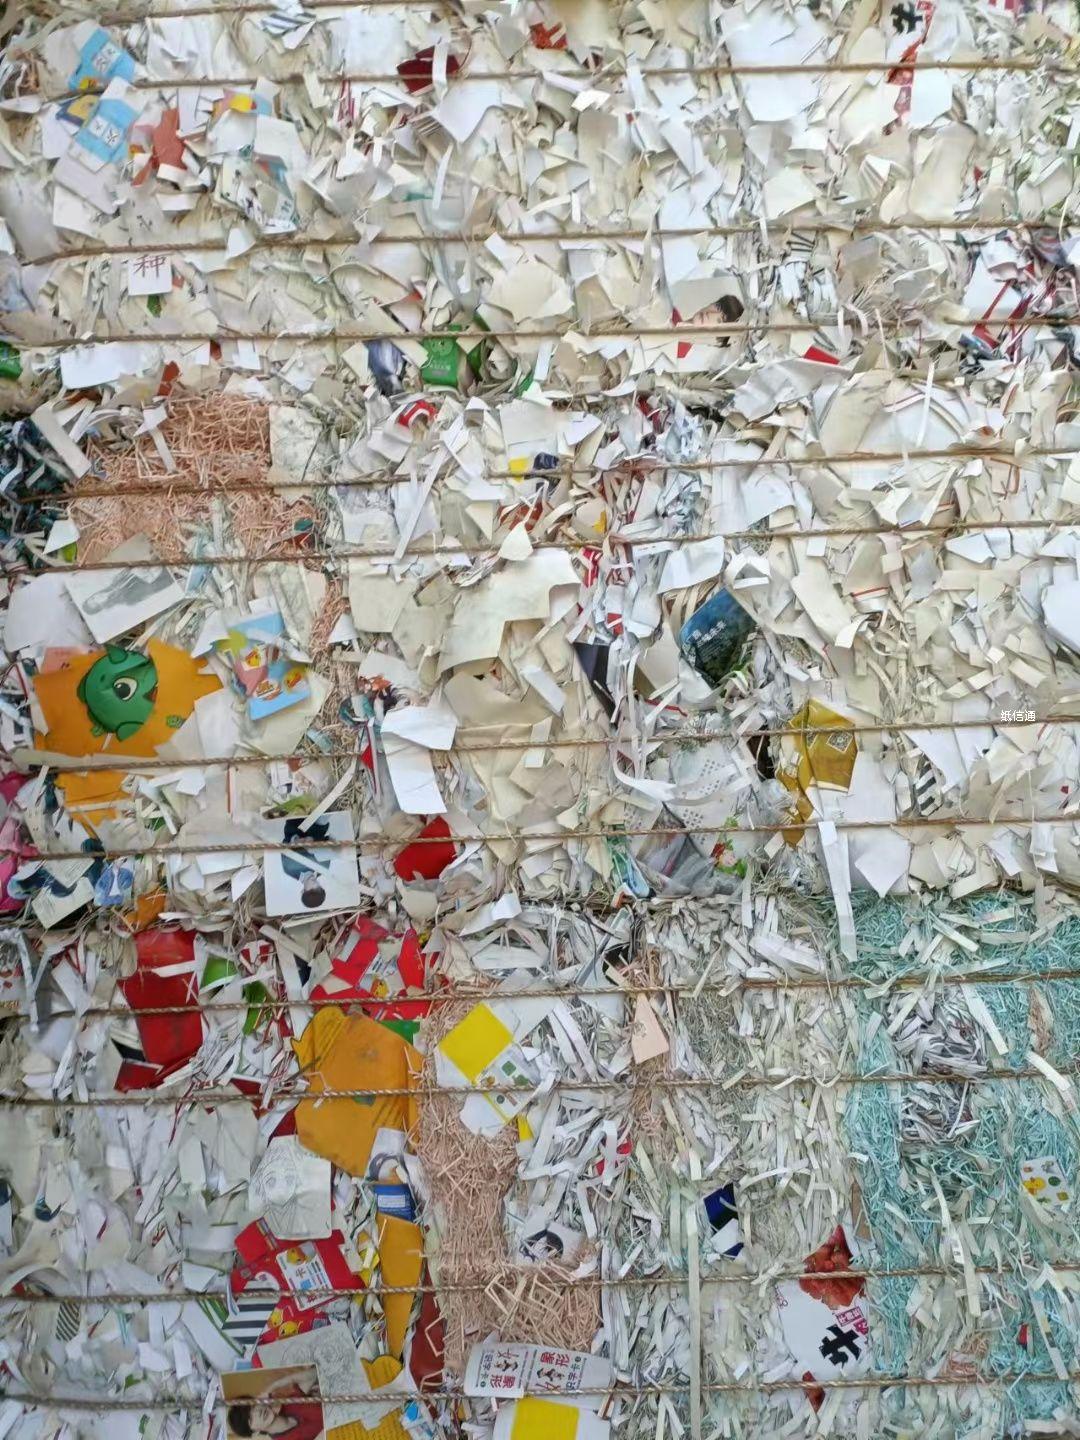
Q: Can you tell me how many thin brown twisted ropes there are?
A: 12